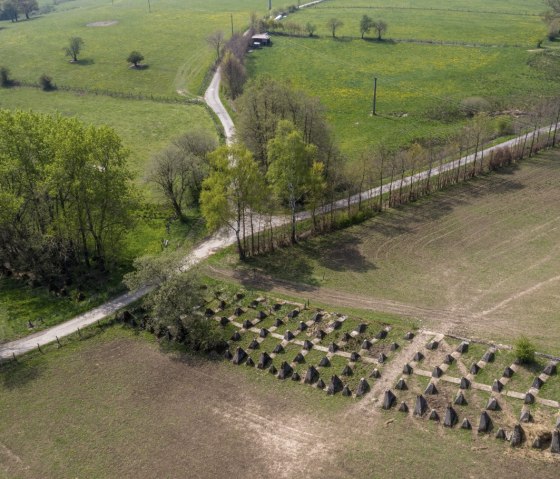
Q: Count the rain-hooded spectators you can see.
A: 0